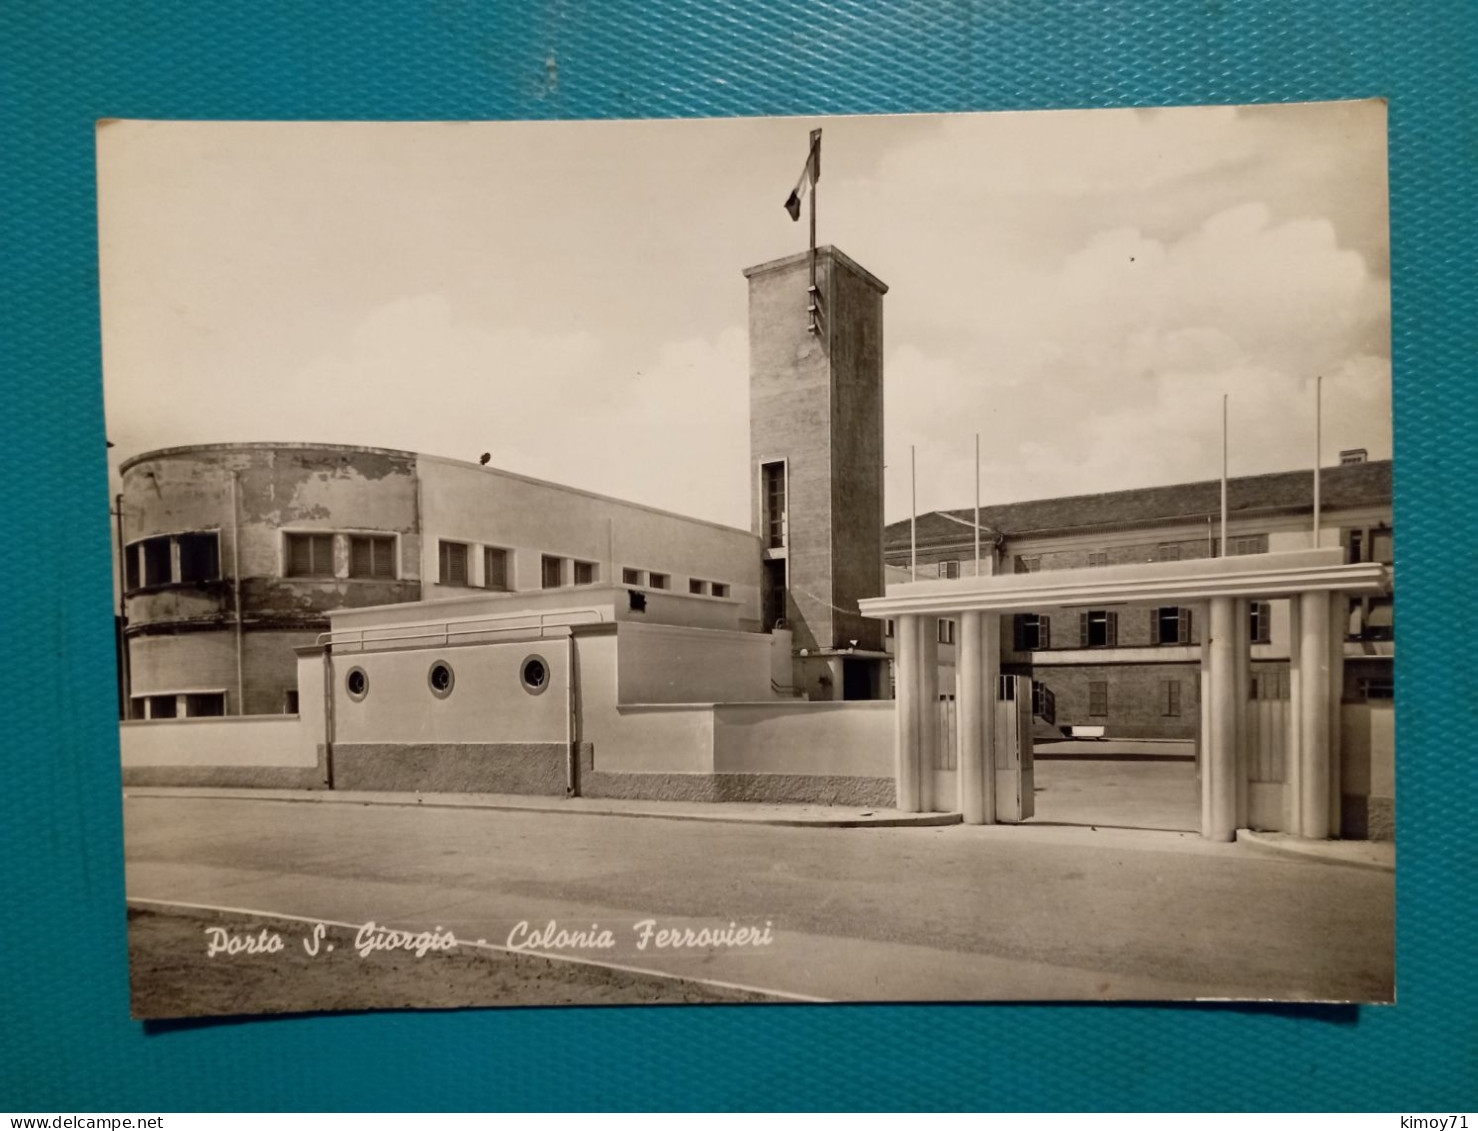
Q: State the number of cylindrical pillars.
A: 4